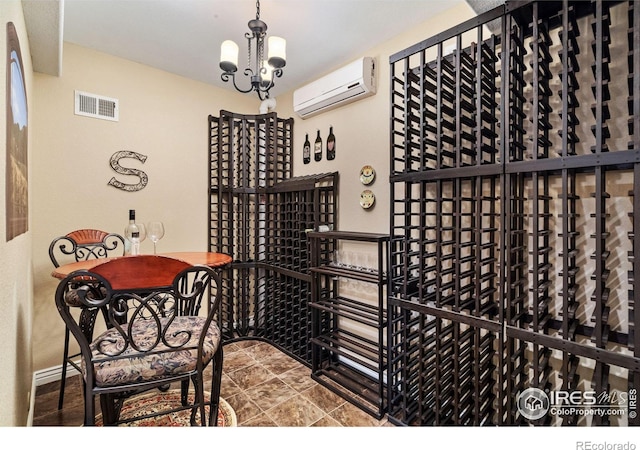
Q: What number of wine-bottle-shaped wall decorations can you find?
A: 3